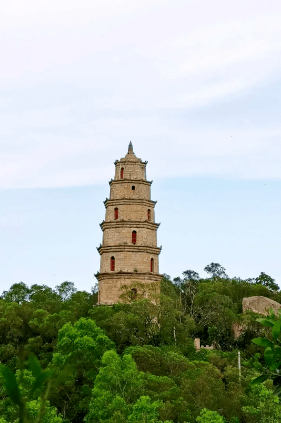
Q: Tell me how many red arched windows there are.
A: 6